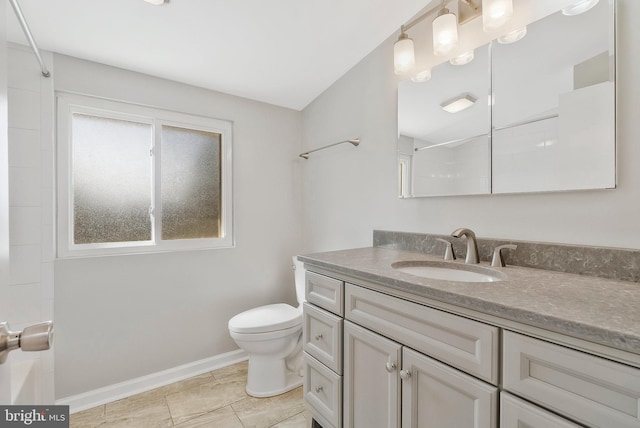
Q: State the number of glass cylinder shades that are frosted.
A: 3